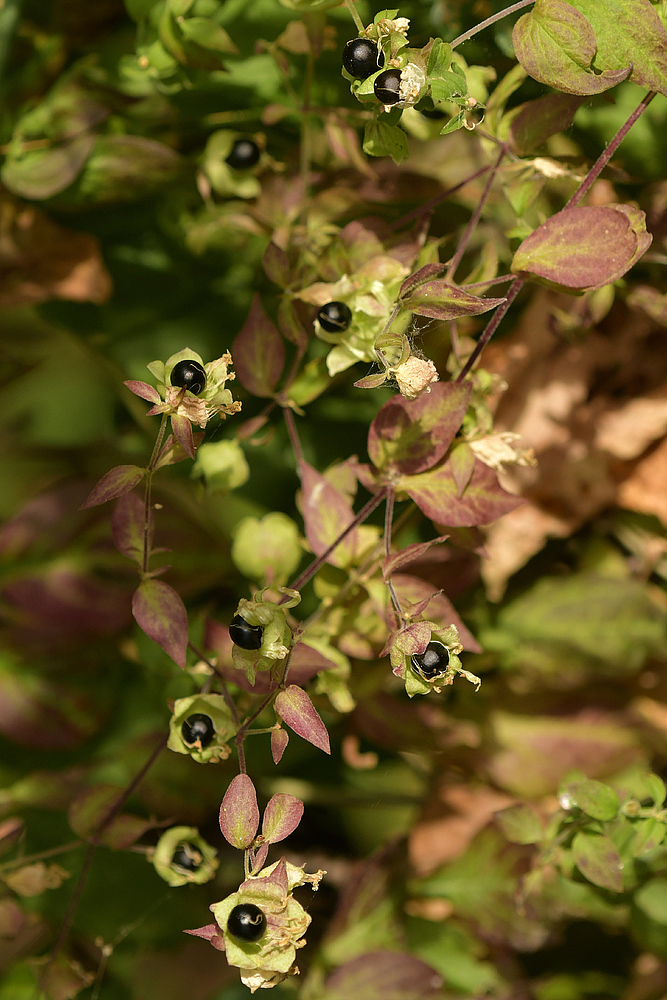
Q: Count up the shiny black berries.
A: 10